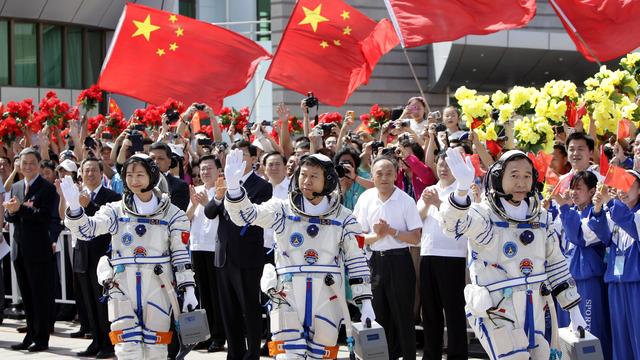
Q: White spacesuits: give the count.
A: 3